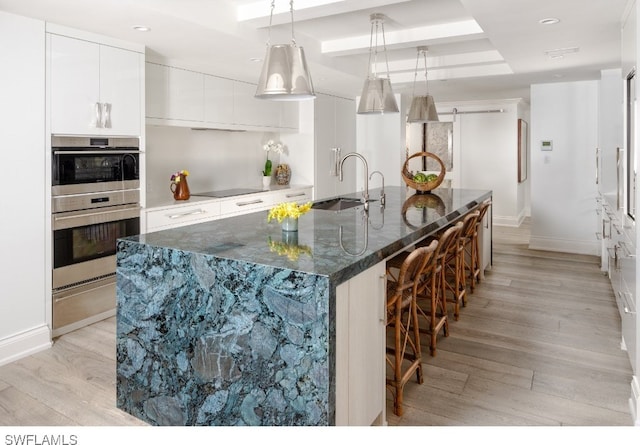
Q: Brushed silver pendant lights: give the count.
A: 3